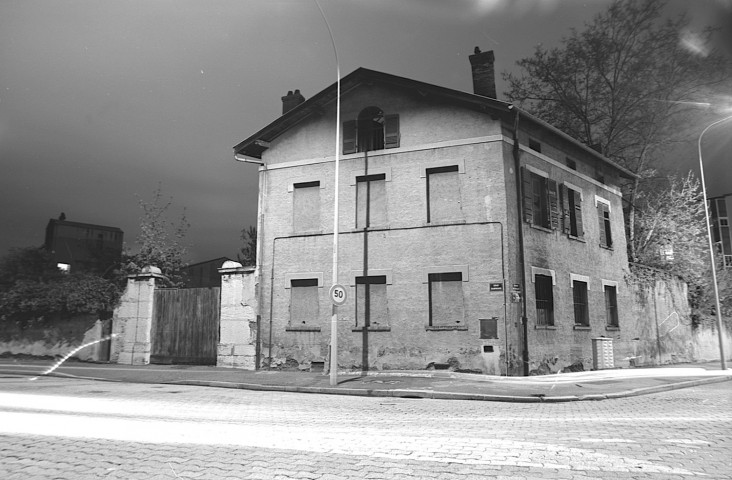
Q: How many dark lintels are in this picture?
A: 6